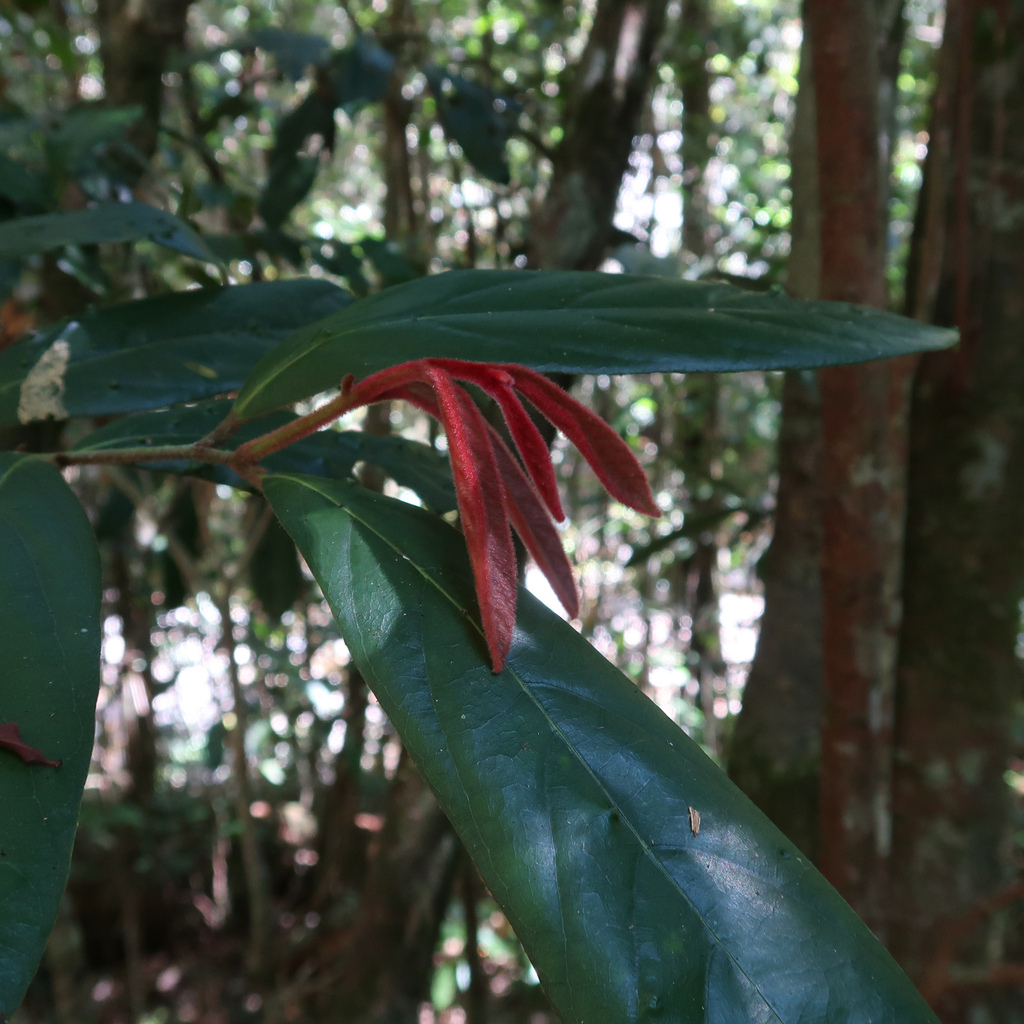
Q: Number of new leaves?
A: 4